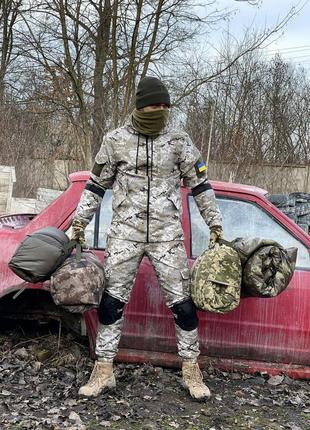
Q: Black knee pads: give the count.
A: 2